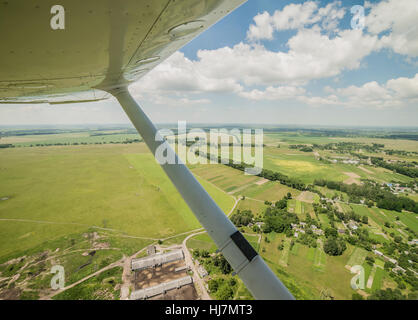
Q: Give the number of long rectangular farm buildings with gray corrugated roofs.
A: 2